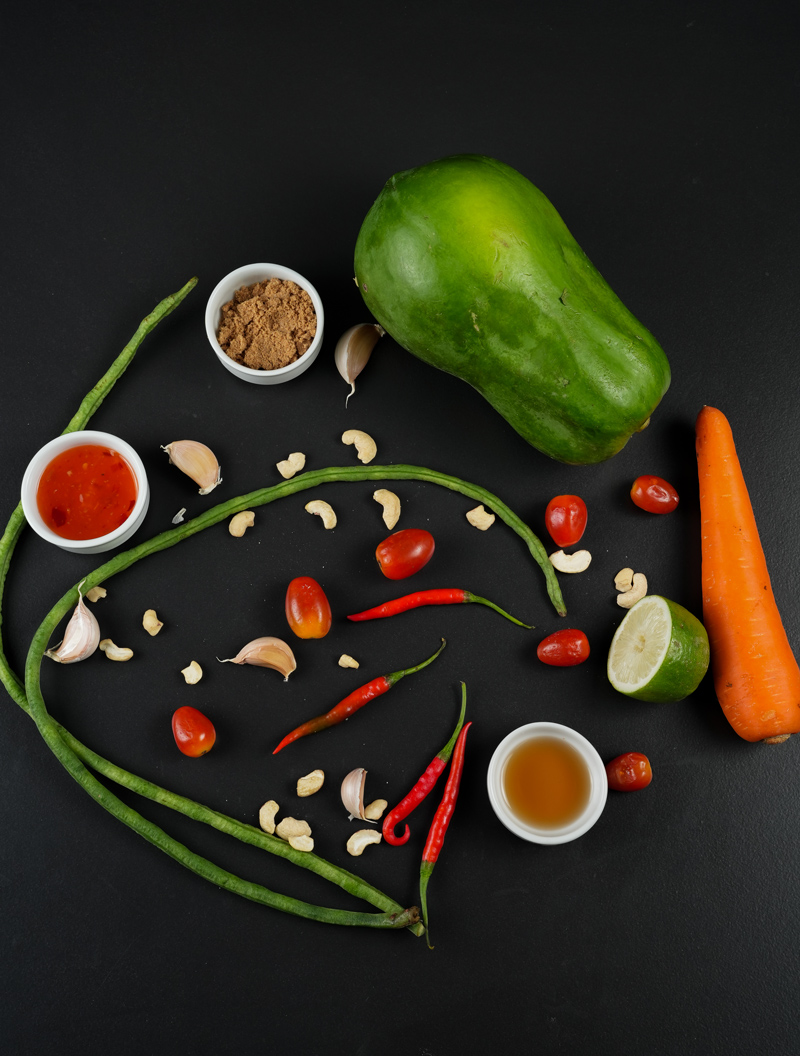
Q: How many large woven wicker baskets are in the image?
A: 0